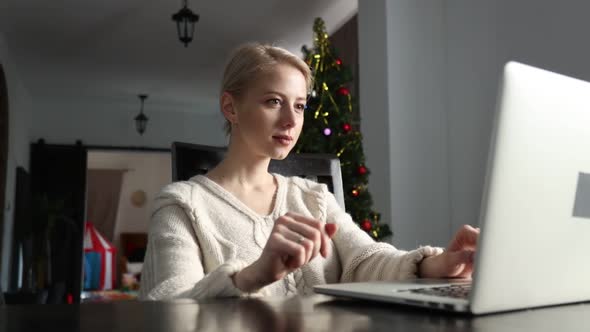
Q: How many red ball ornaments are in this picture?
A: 6